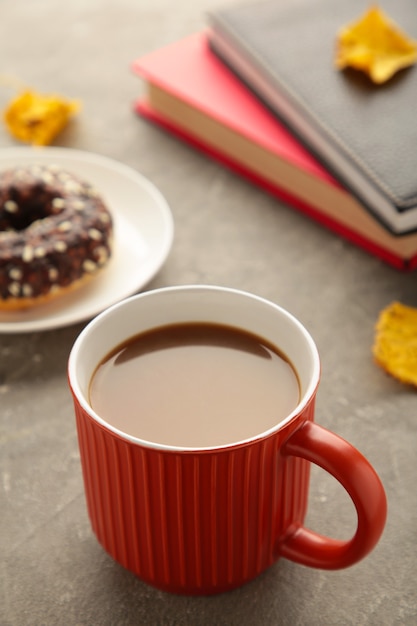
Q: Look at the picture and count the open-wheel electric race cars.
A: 0